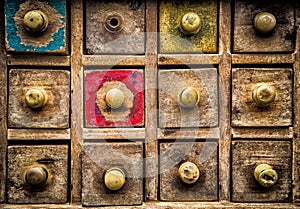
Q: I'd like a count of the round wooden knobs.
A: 11